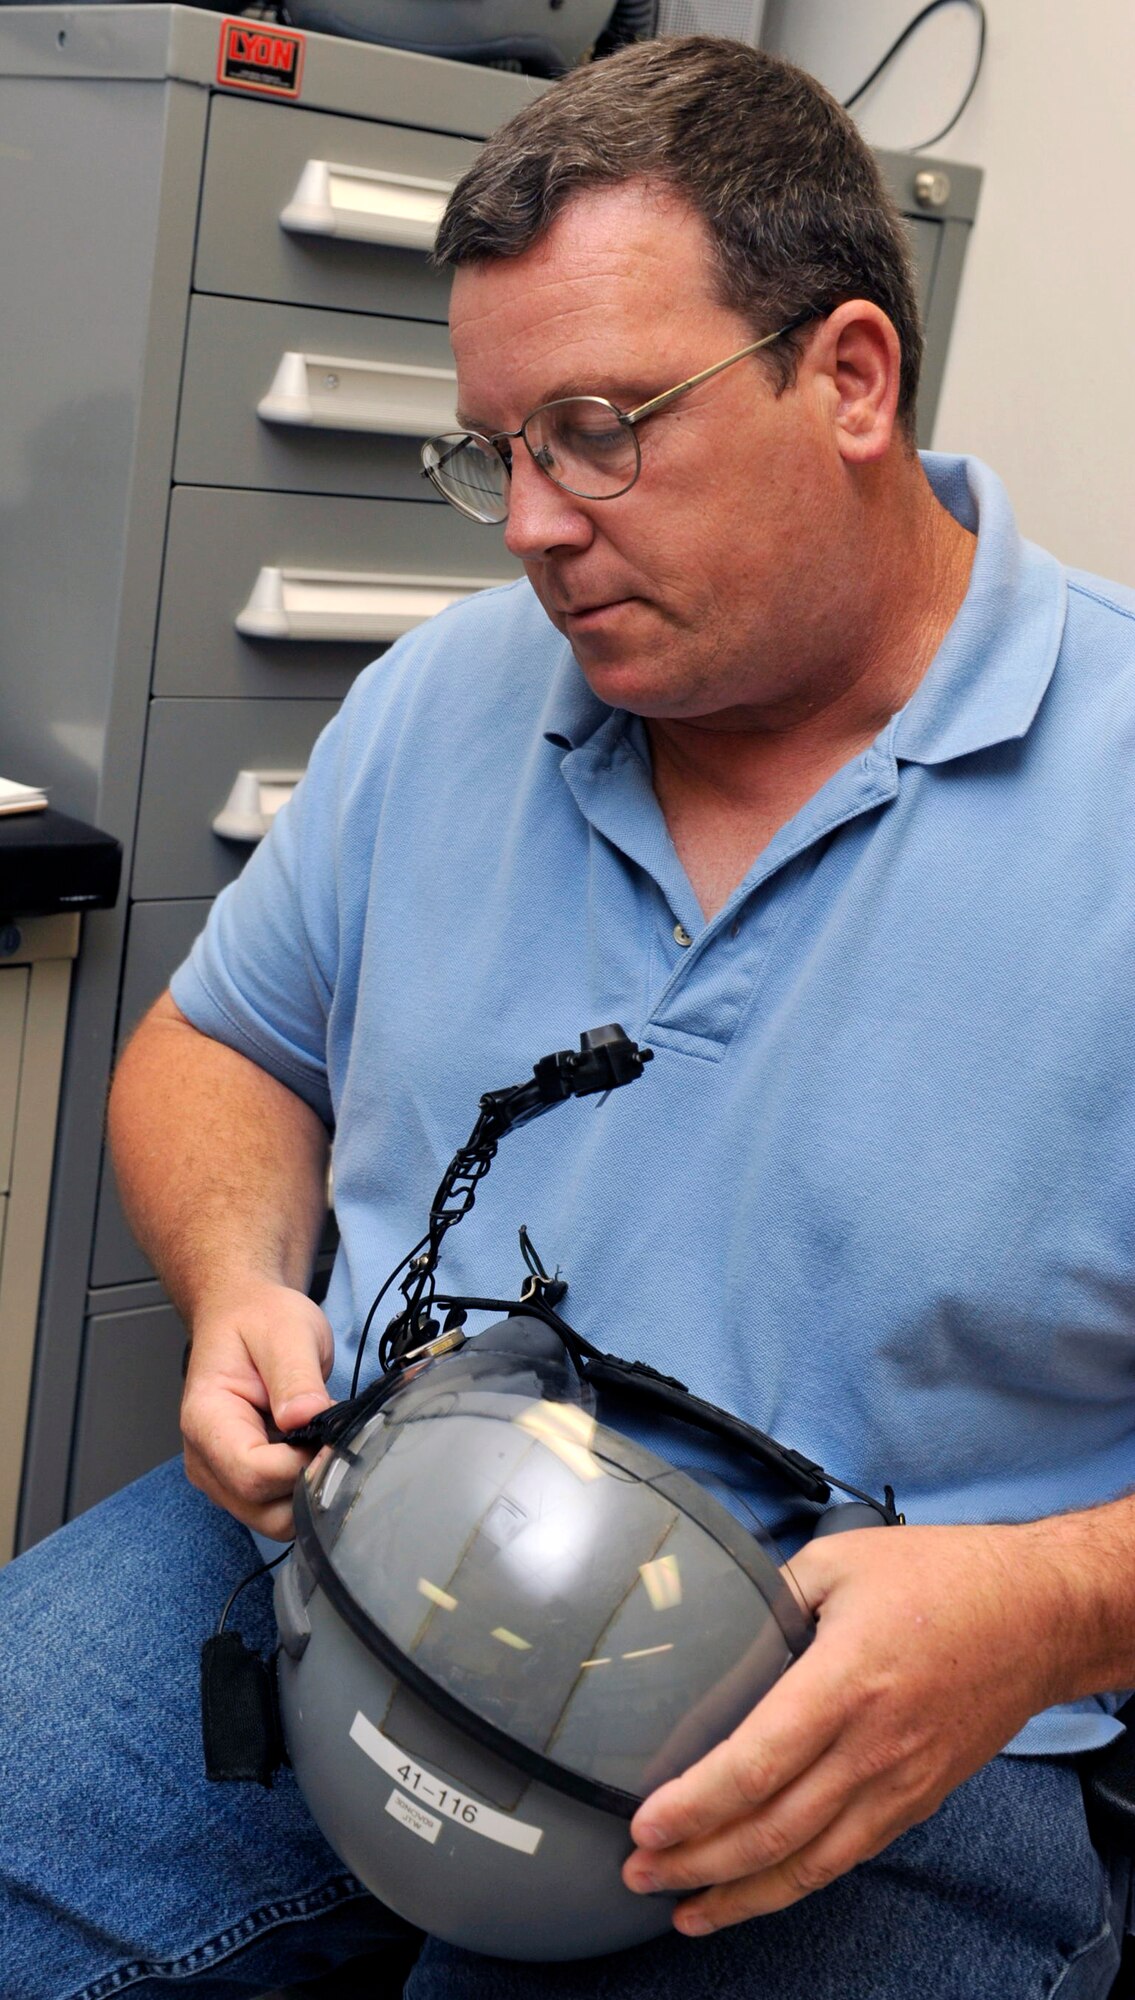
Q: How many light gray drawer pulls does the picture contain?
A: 4